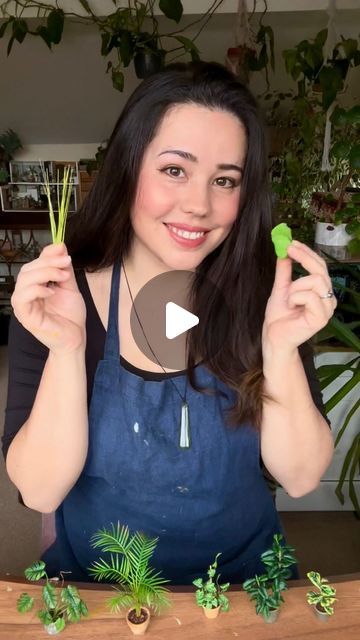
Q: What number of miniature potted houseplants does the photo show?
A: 5